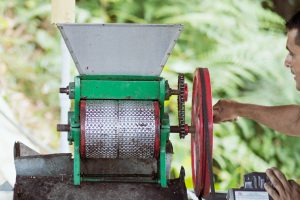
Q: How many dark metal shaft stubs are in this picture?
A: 2